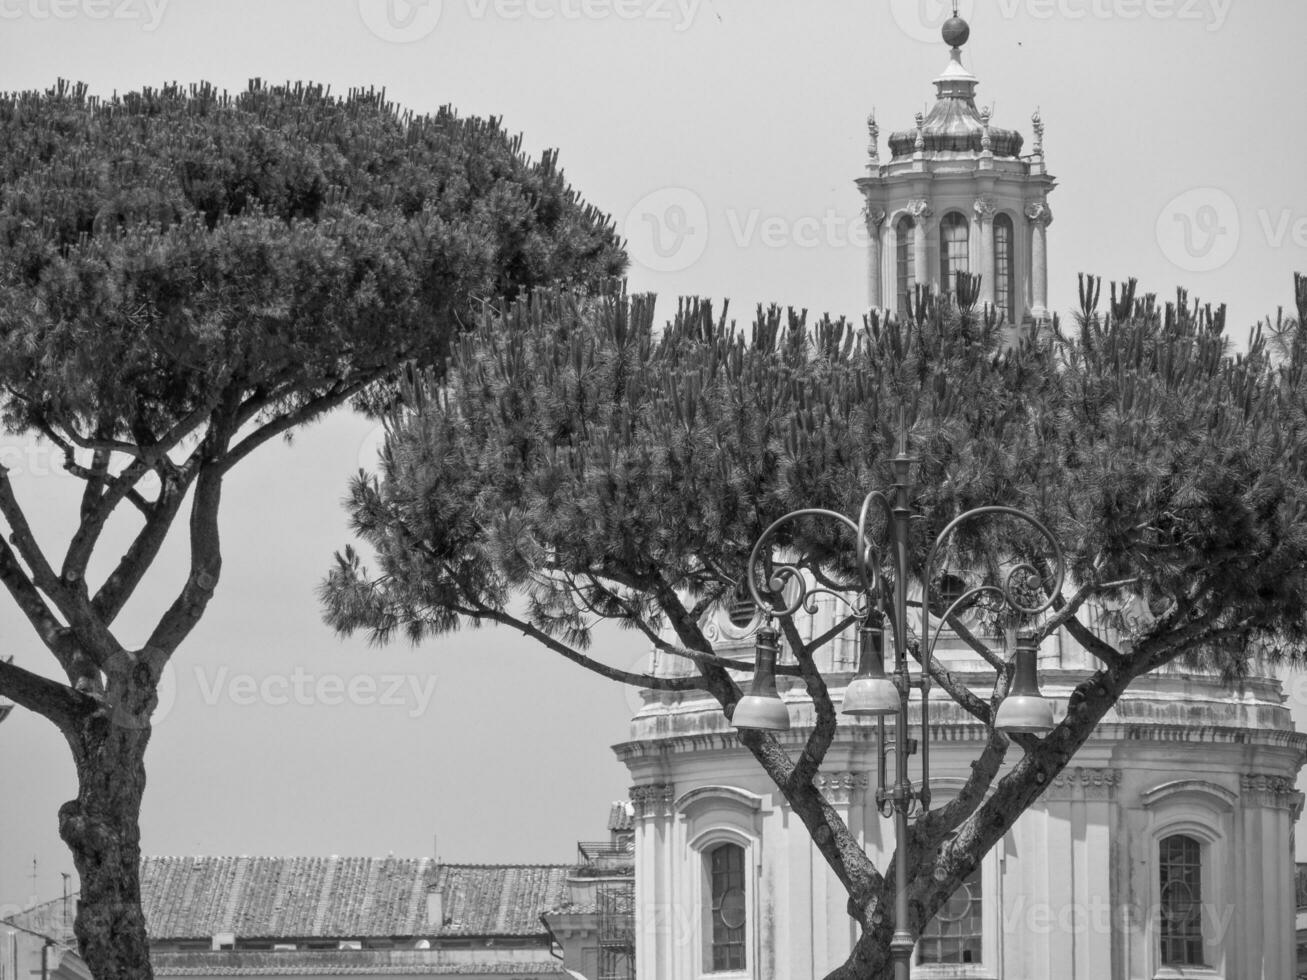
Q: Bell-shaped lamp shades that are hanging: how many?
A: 3